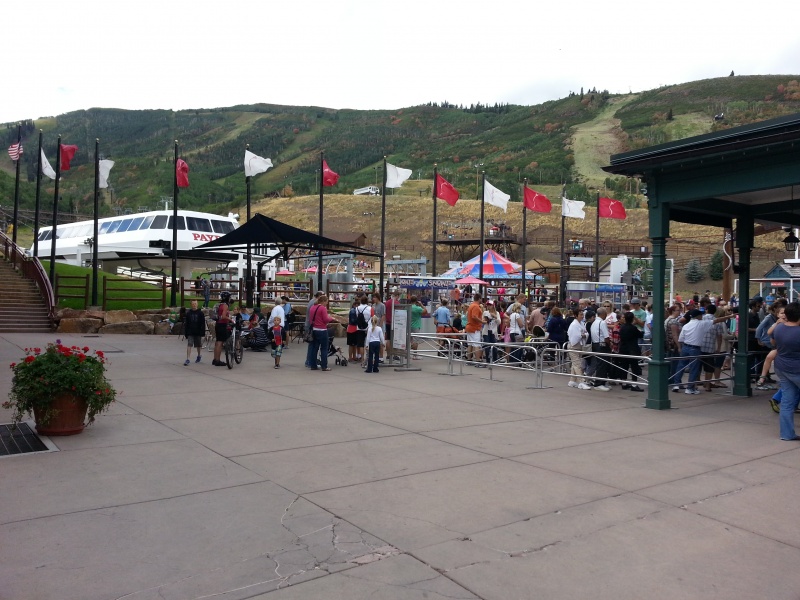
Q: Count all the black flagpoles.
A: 13